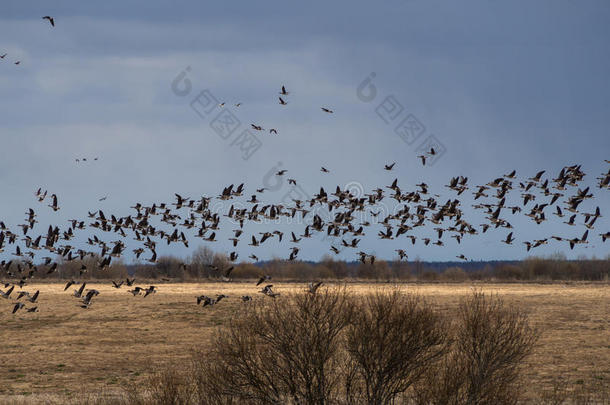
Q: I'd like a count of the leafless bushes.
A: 3